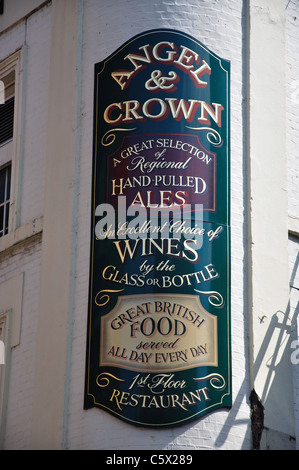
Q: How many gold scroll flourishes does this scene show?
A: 6